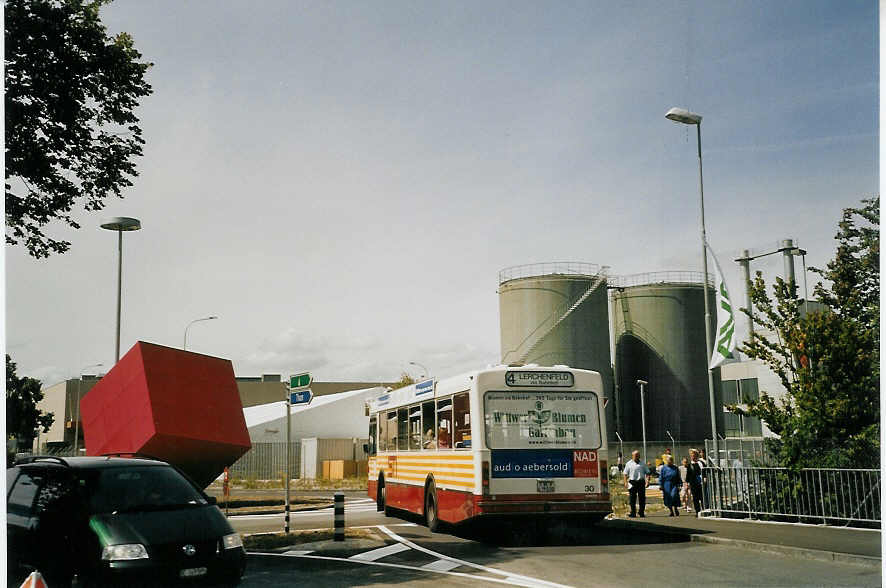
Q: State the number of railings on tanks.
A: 2